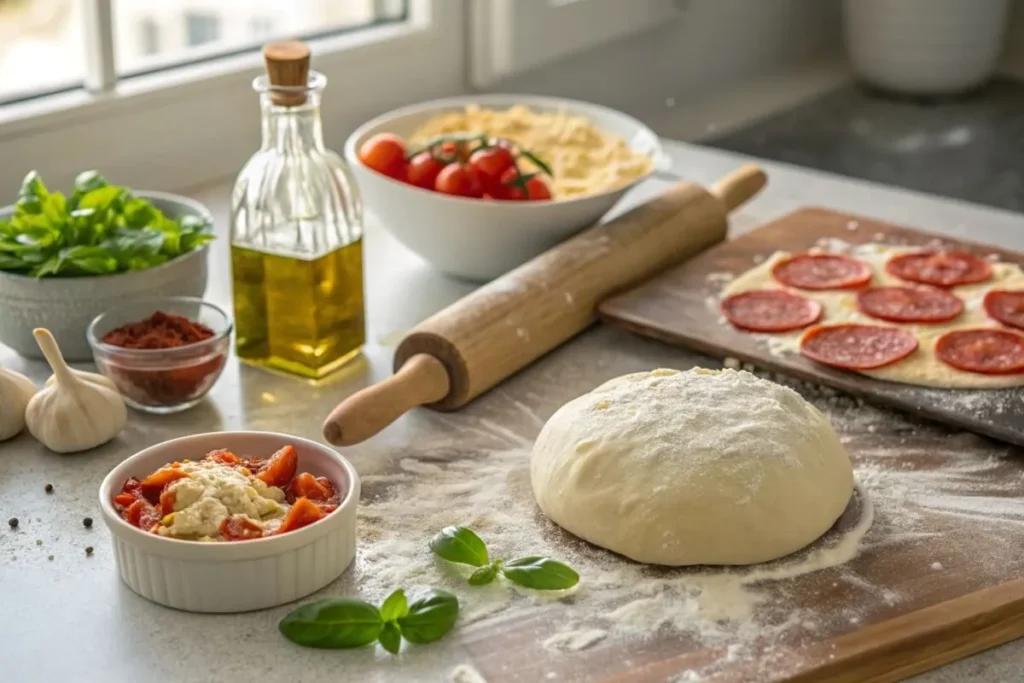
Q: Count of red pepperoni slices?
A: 7